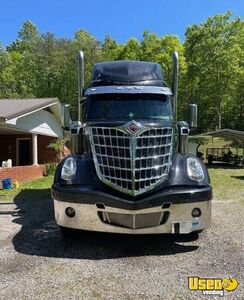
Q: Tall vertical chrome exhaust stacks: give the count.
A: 2